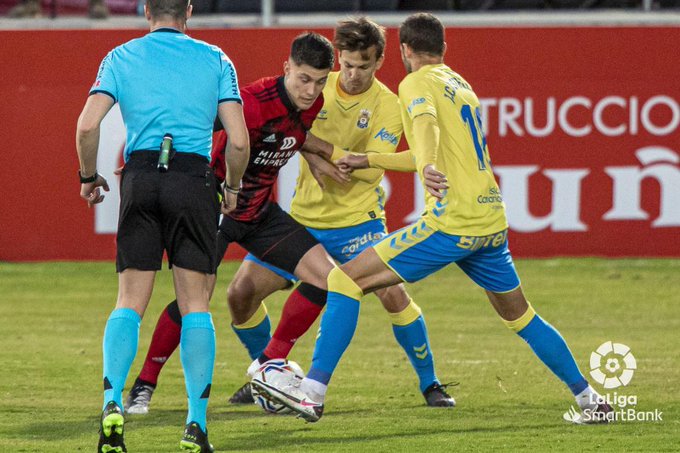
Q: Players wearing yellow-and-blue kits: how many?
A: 2